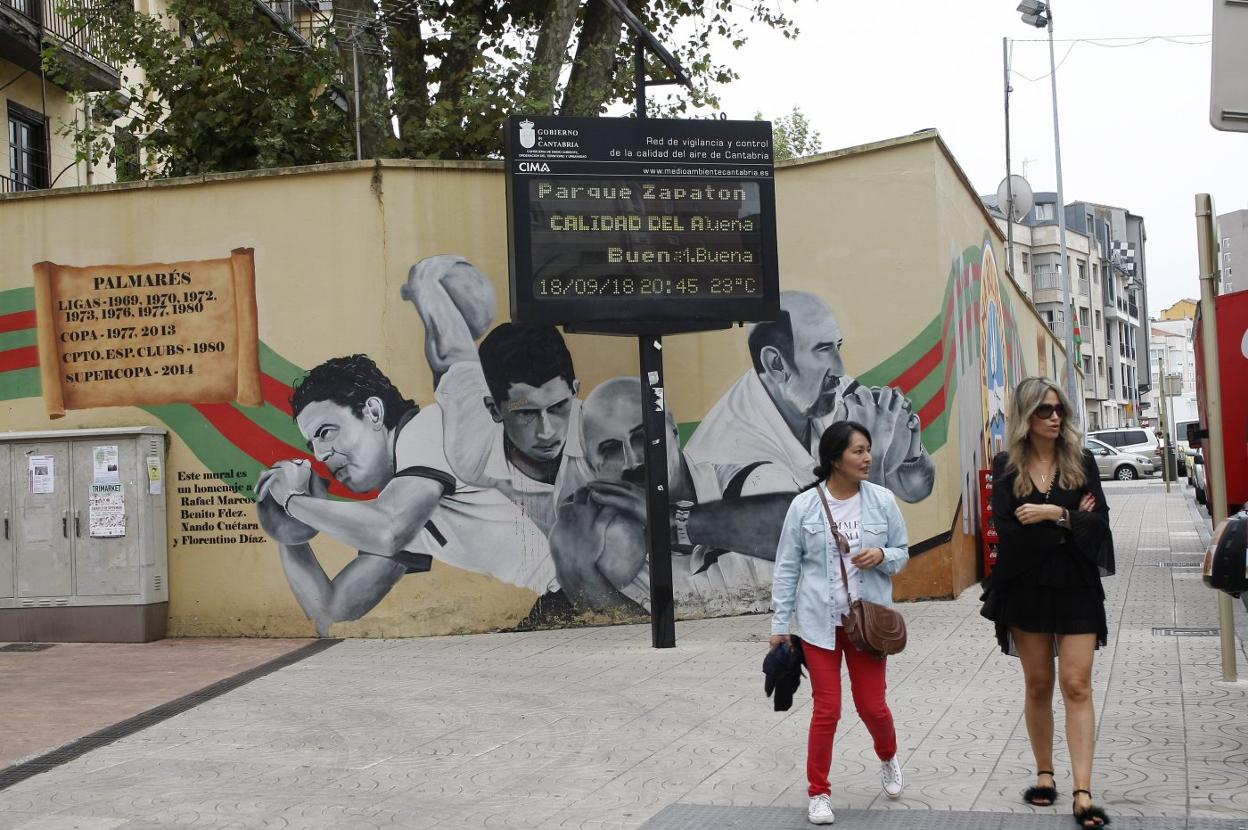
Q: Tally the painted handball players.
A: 4